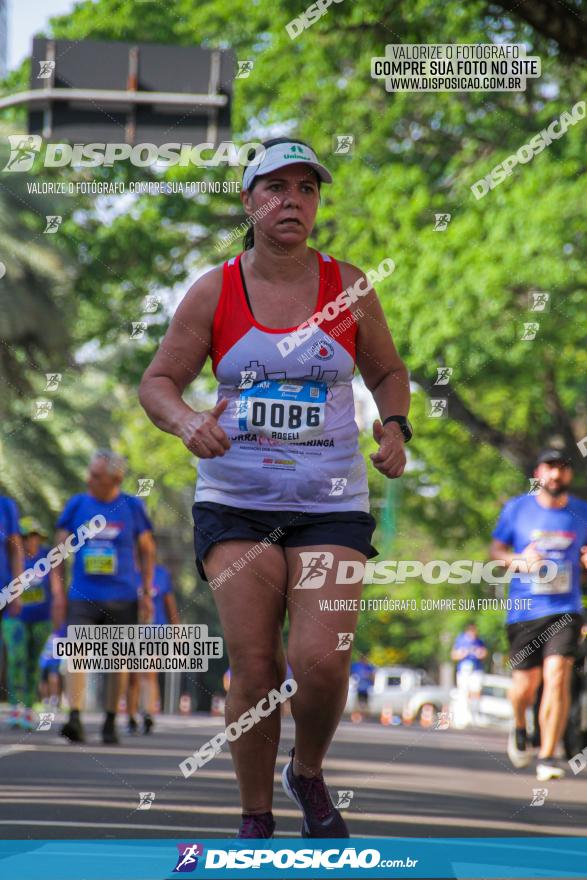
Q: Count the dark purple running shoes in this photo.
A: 2